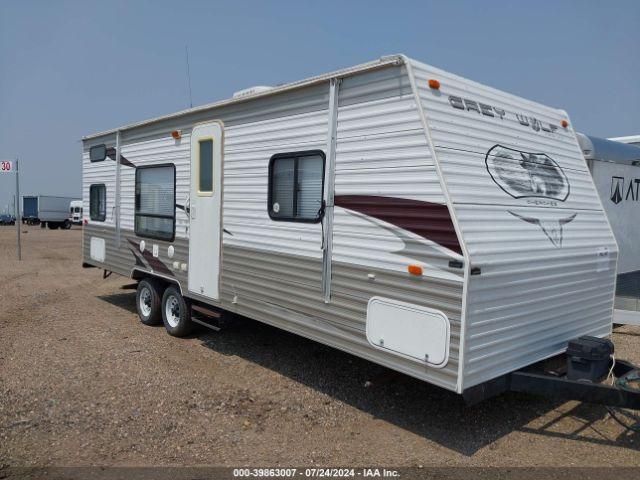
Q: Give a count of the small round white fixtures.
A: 2